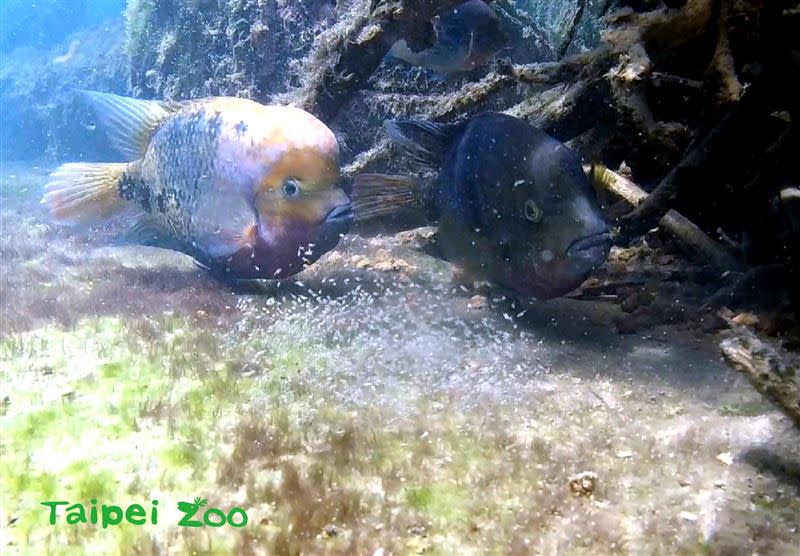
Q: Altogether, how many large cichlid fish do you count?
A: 2